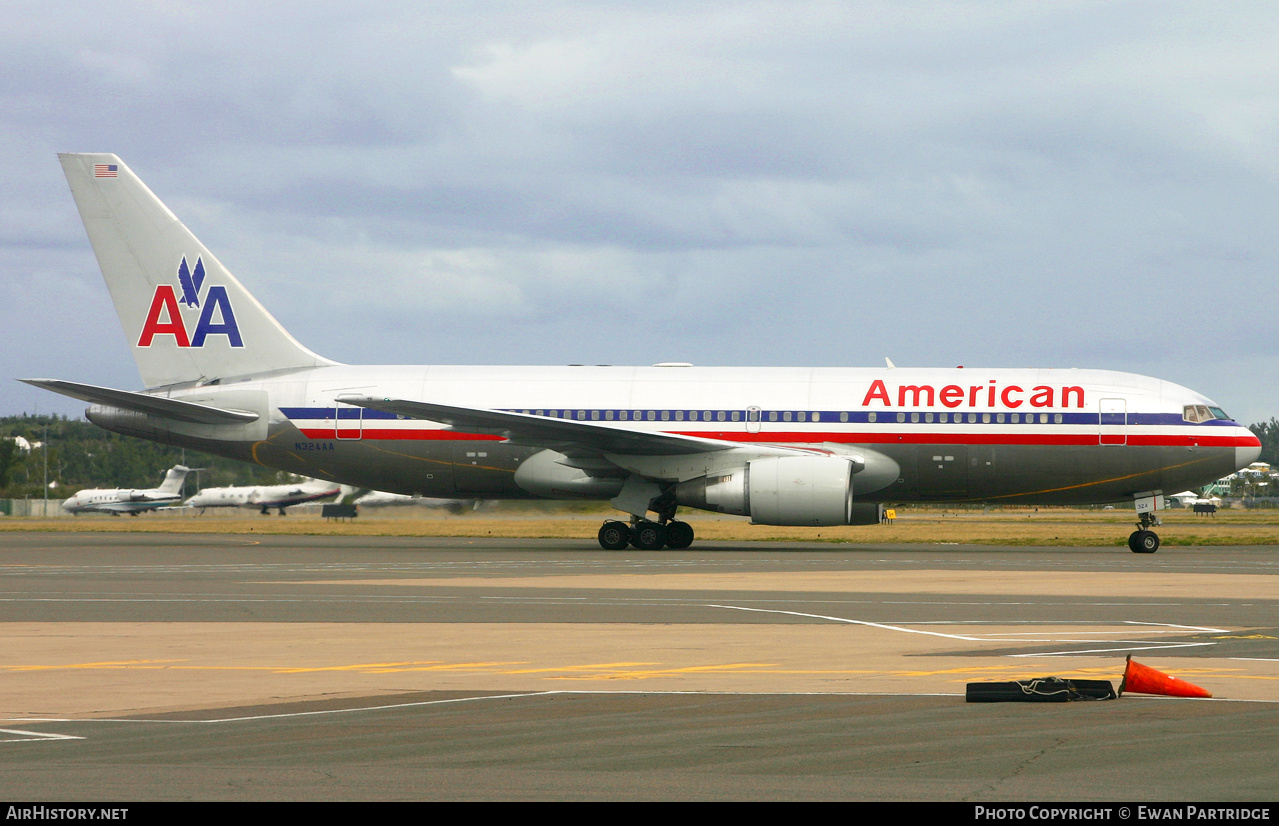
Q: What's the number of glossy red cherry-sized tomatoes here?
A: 0